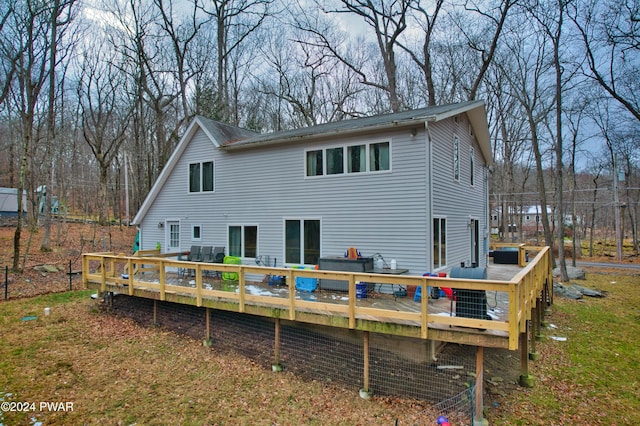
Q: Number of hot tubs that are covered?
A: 1